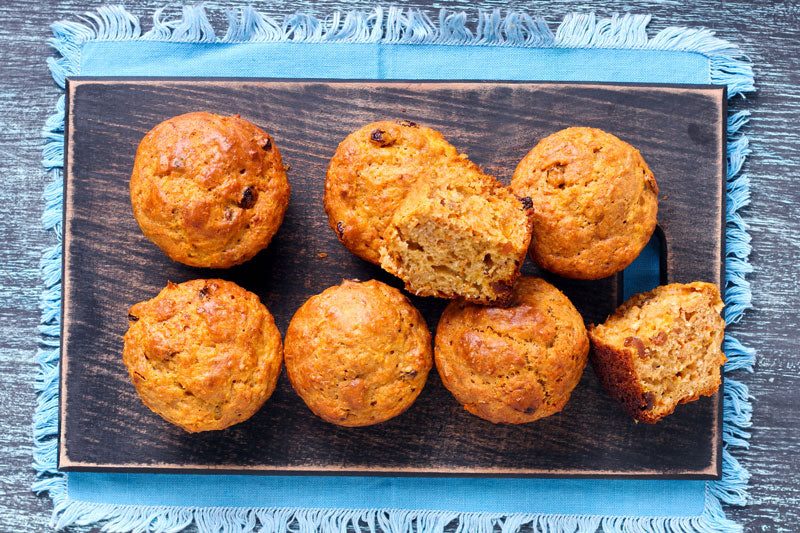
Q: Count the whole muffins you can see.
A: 6